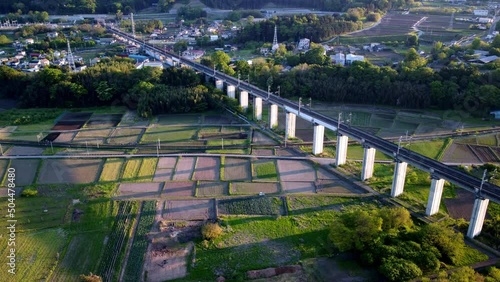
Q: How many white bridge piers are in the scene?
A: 12